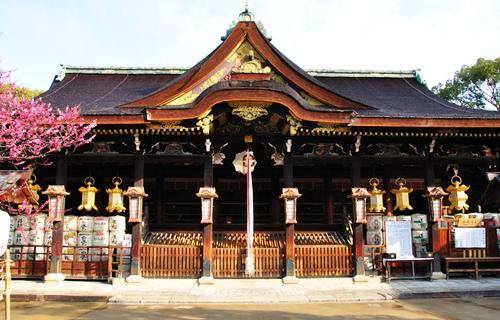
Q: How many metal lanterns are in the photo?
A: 6